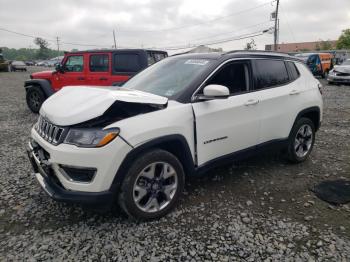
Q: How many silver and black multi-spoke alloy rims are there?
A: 2